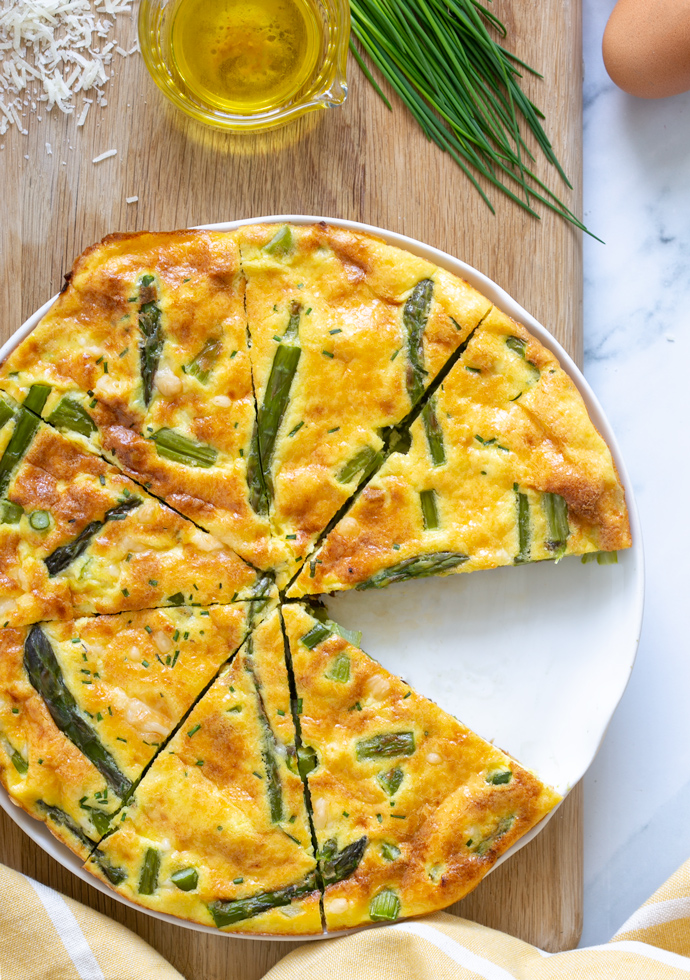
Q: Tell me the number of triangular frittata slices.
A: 7